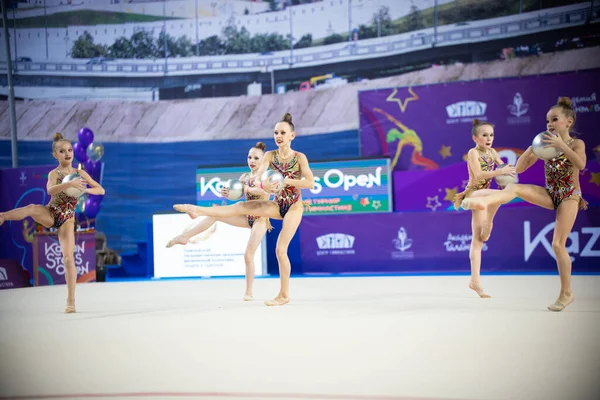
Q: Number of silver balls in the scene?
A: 5